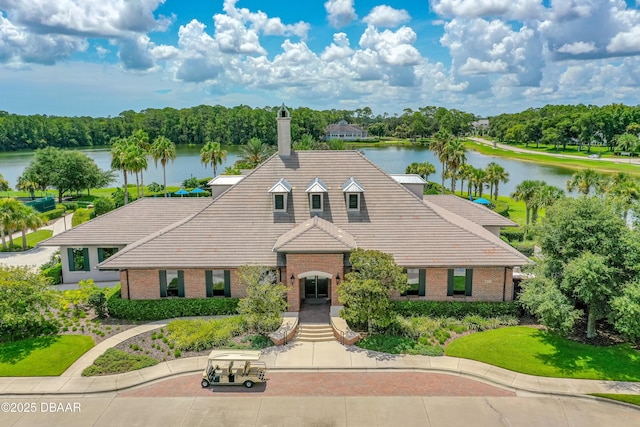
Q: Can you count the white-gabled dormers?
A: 3